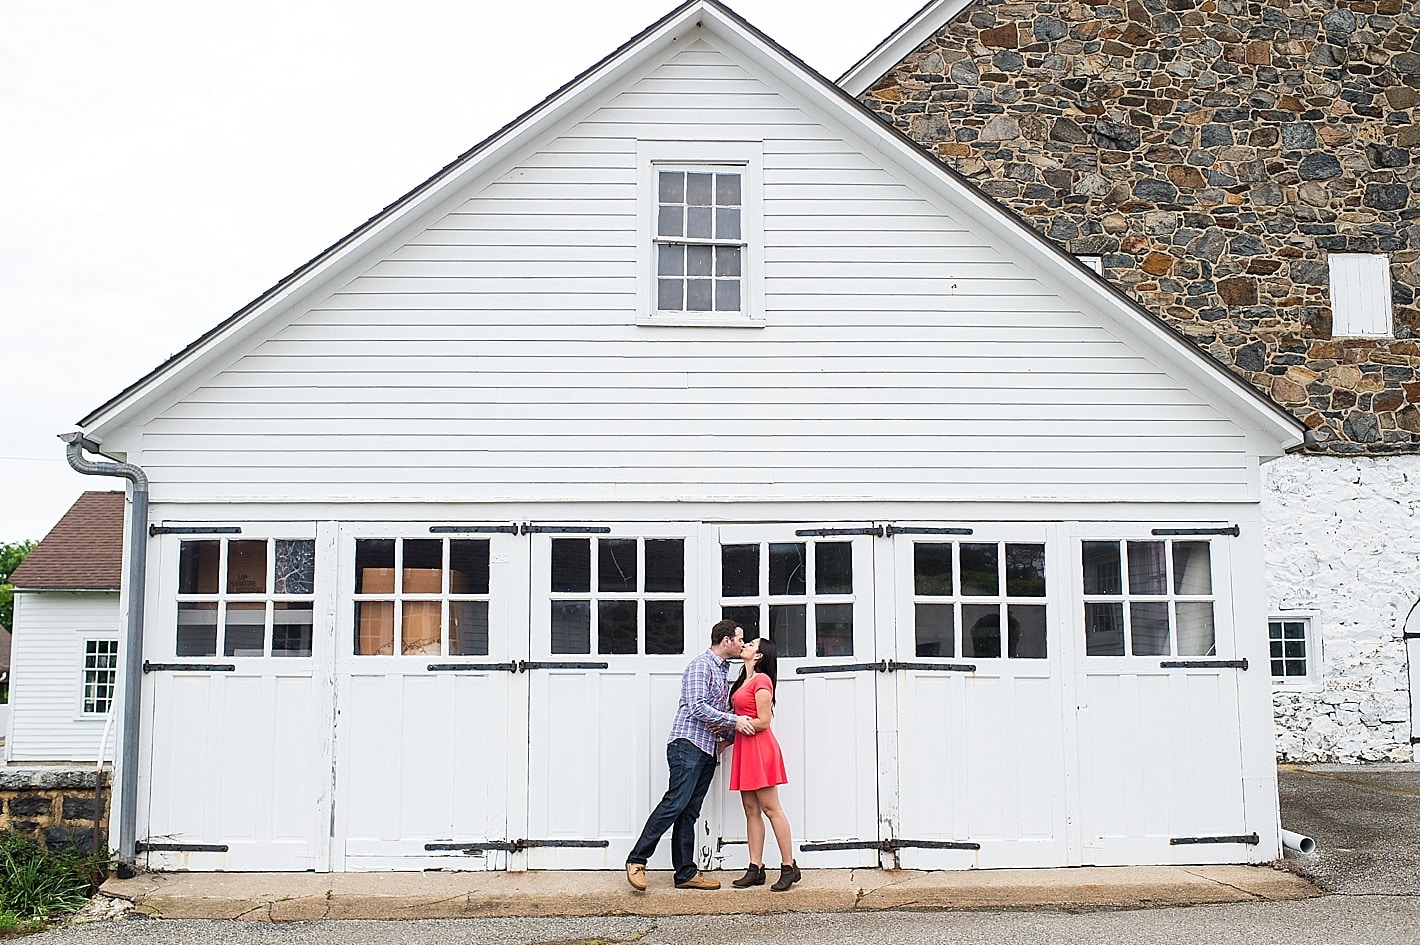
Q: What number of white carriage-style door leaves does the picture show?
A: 6